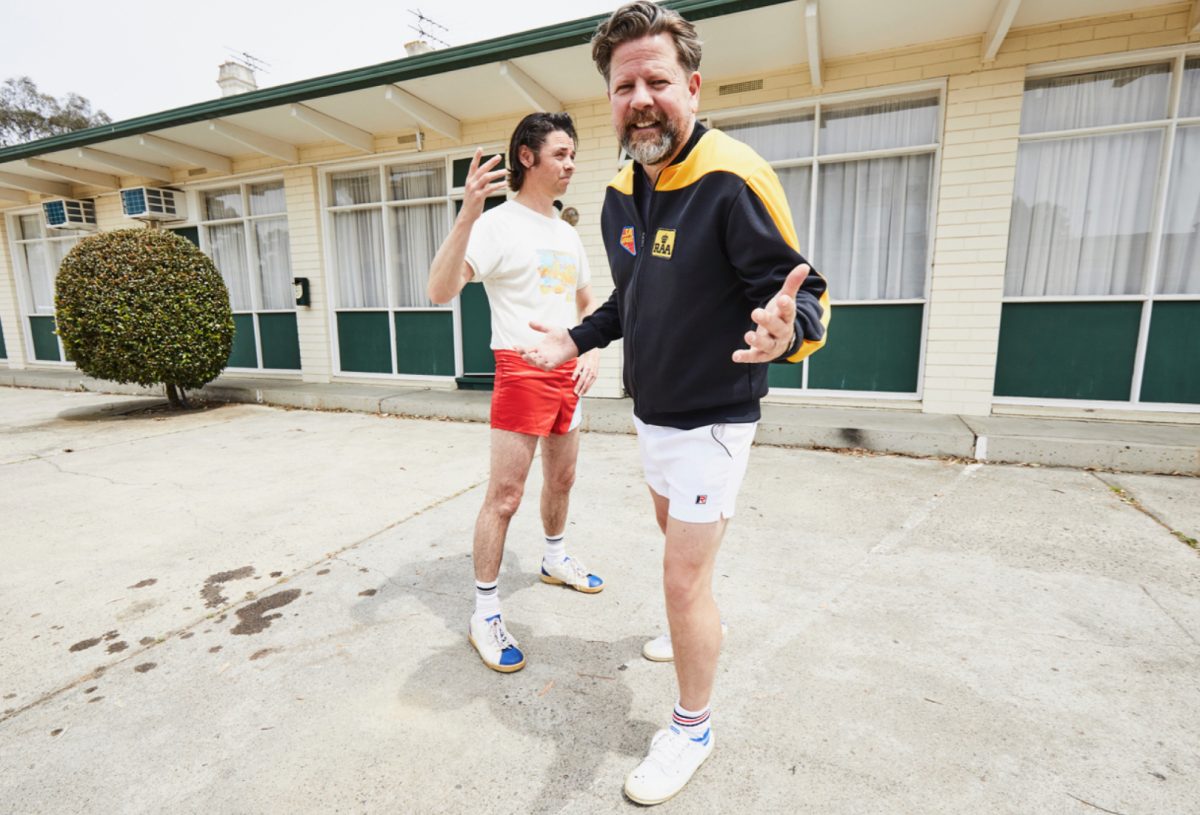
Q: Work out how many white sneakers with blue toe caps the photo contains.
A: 2